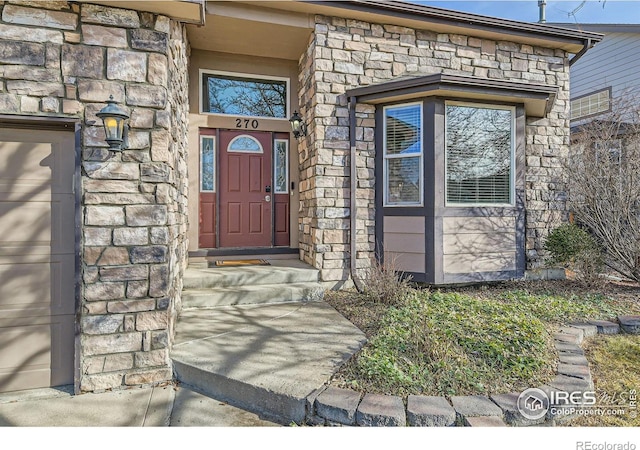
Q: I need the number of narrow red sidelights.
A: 2